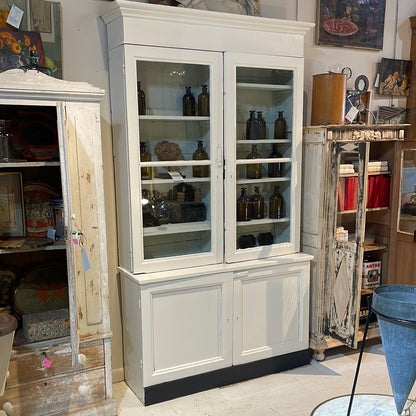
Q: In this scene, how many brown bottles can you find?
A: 13